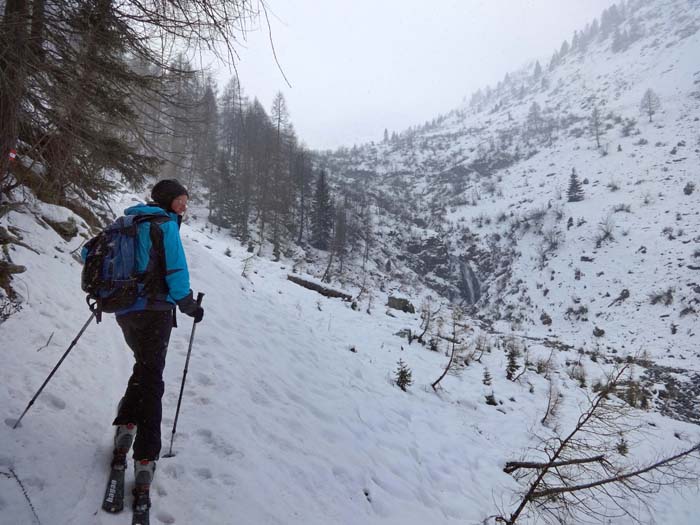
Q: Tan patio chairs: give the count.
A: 0